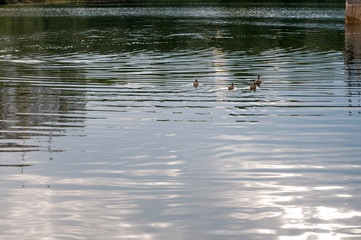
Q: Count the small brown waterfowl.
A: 4